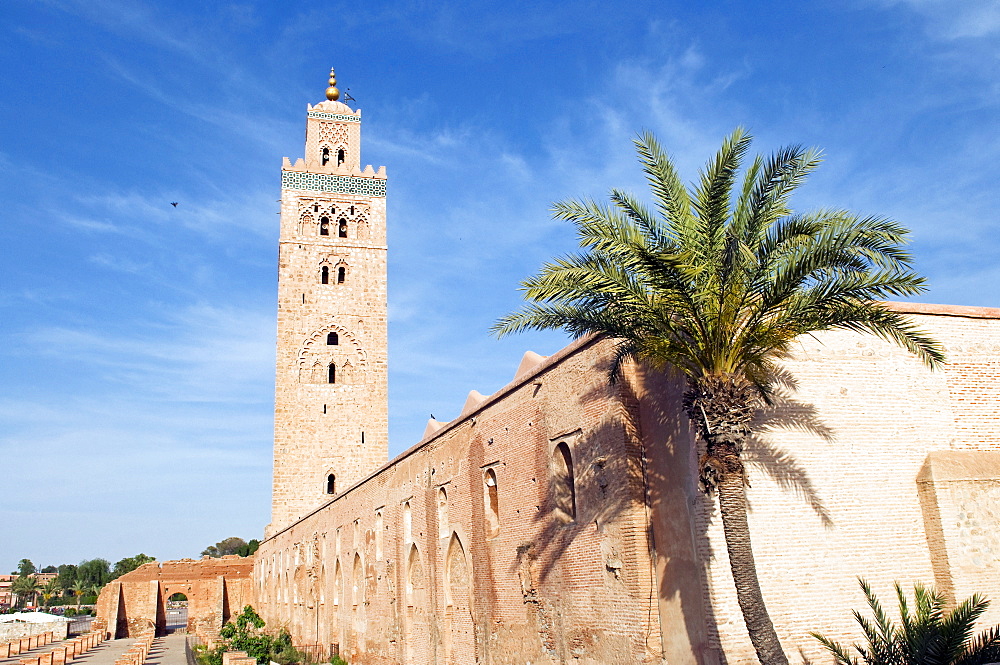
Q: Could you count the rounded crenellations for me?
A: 3